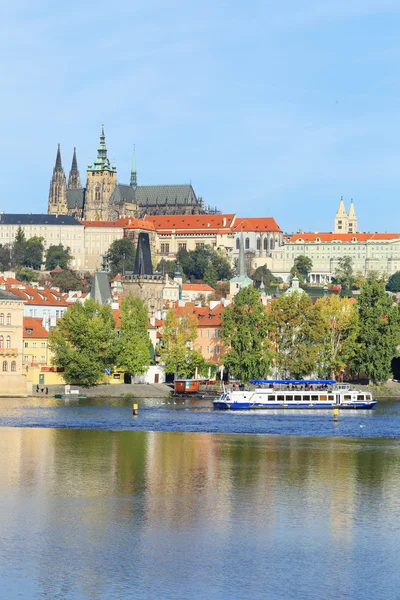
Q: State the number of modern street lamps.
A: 0